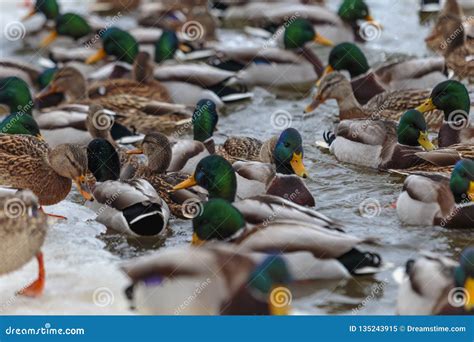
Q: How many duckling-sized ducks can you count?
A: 0